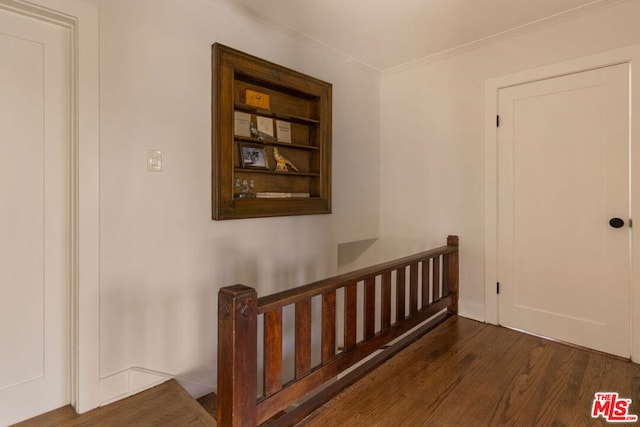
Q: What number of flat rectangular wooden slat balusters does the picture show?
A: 11